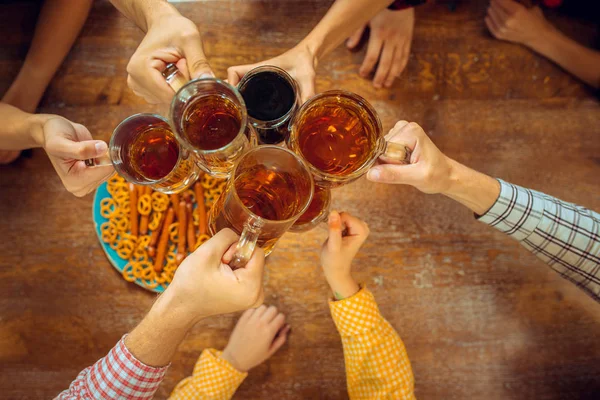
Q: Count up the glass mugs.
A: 6